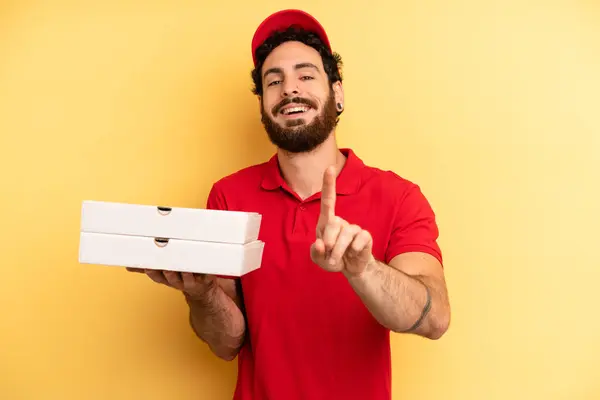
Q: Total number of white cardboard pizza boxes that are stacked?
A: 2